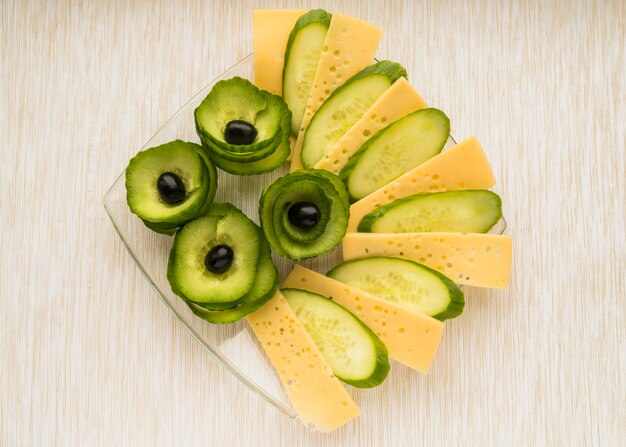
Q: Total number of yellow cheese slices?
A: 7